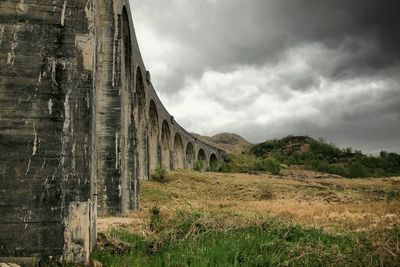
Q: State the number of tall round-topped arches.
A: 8